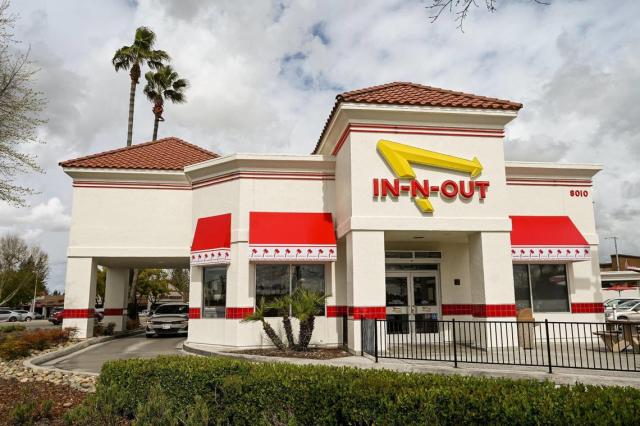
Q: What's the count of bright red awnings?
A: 3